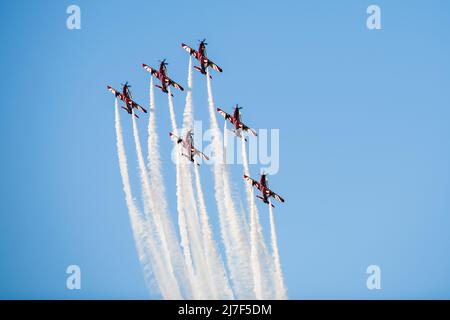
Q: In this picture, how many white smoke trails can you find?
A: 12